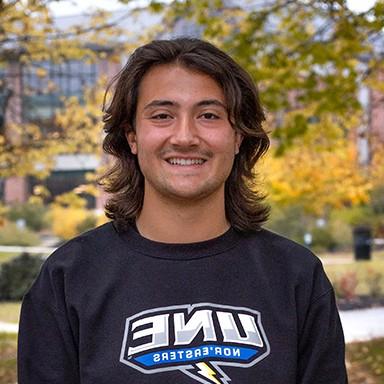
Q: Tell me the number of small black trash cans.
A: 1